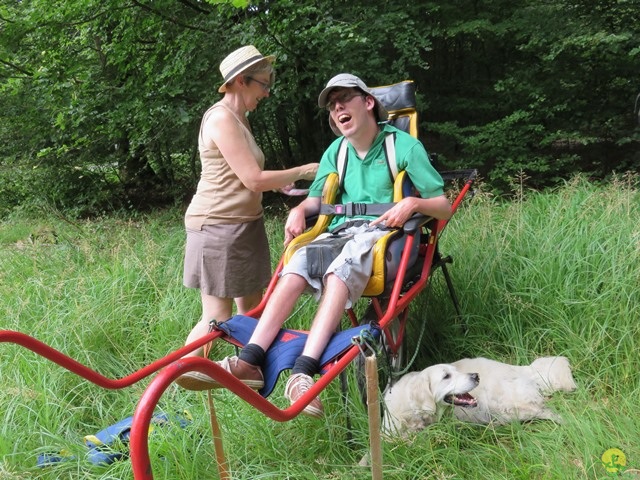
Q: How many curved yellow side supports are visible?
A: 2